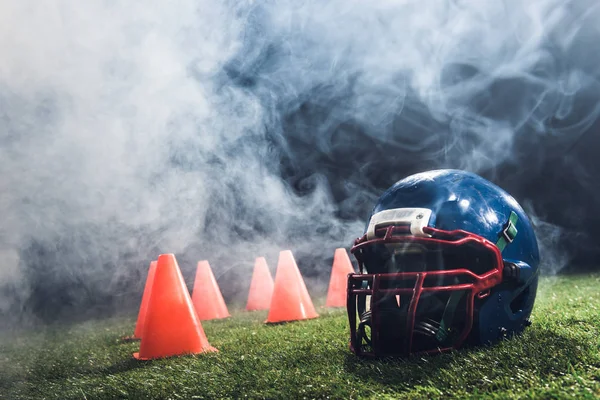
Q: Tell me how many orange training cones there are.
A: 6